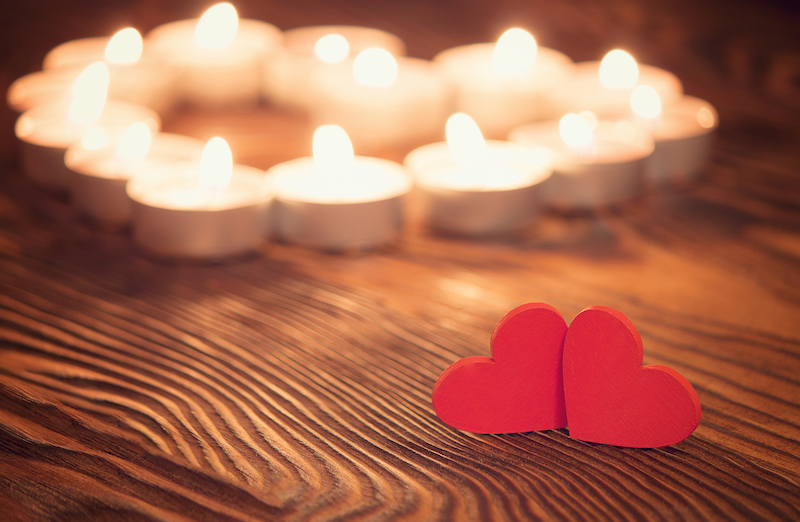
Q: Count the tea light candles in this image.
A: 14